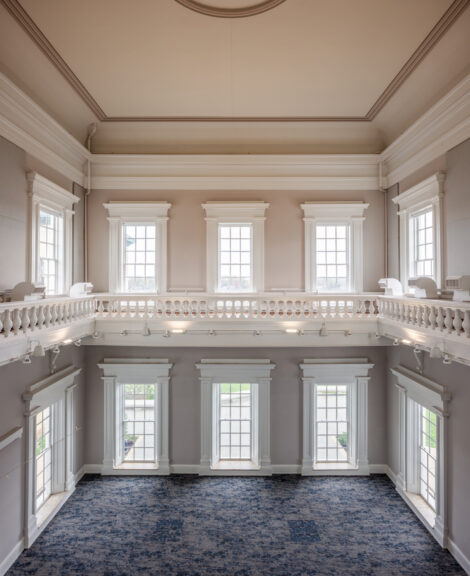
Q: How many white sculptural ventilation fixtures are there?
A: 5